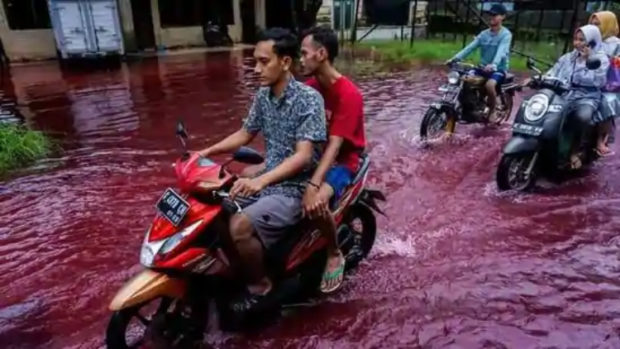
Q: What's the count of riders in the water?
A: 5